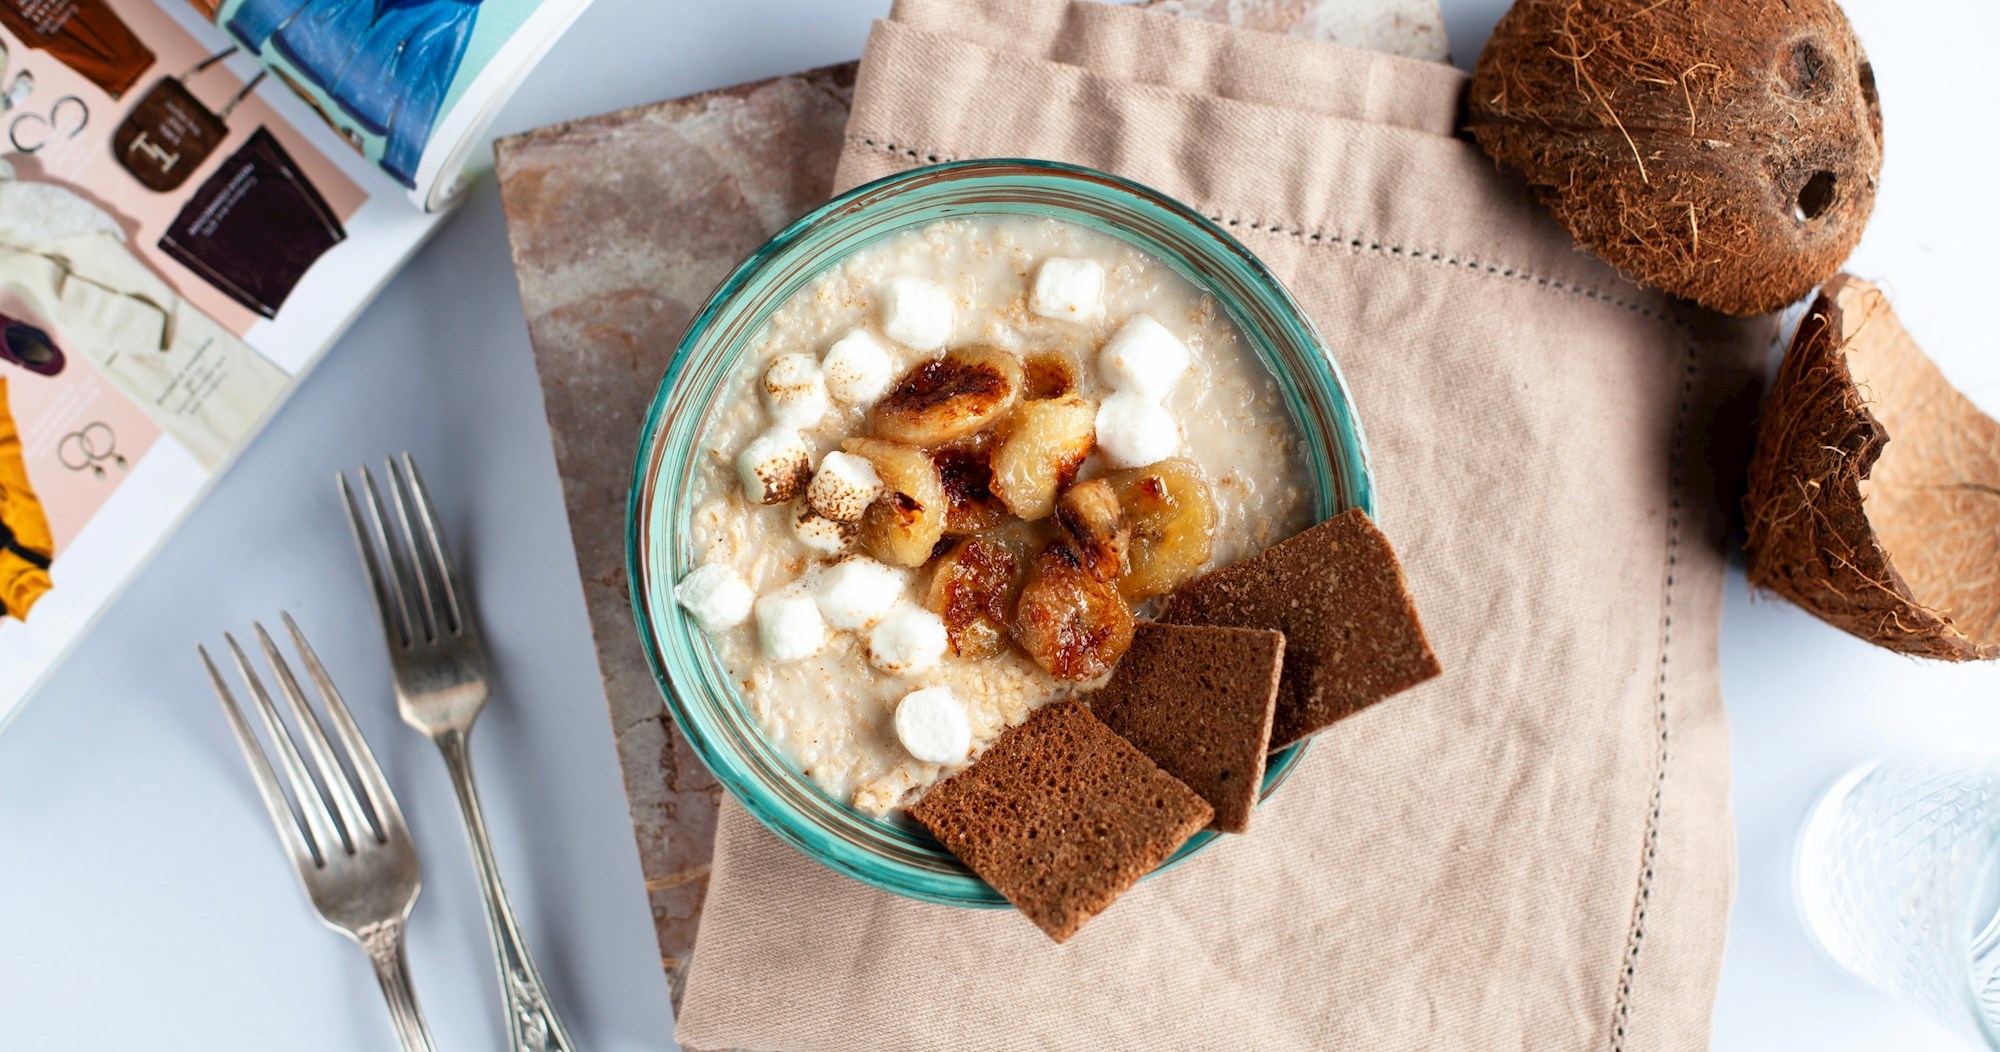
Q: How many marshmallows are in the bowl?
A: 14